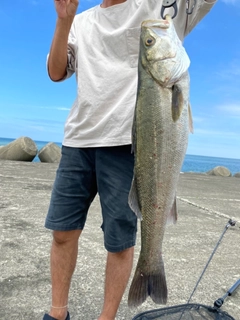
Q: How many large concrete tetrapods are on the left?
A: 2